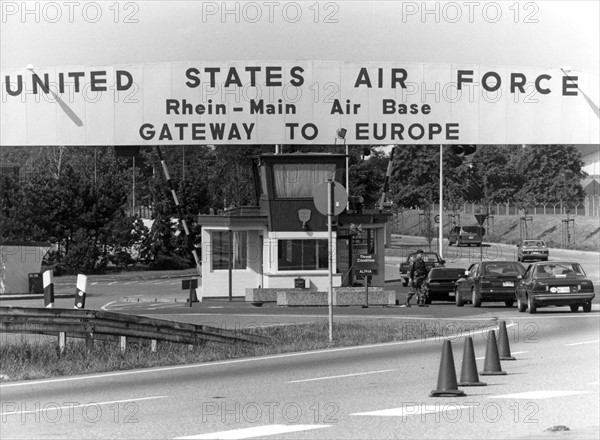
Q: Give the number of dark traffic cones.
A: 4